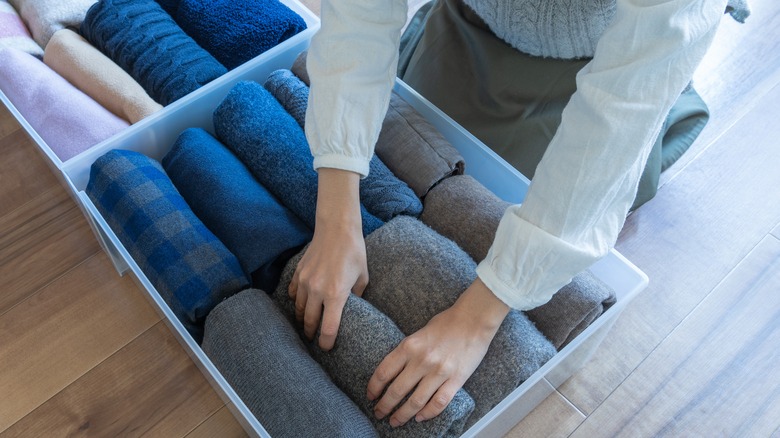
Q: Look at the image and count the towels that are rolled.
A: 15